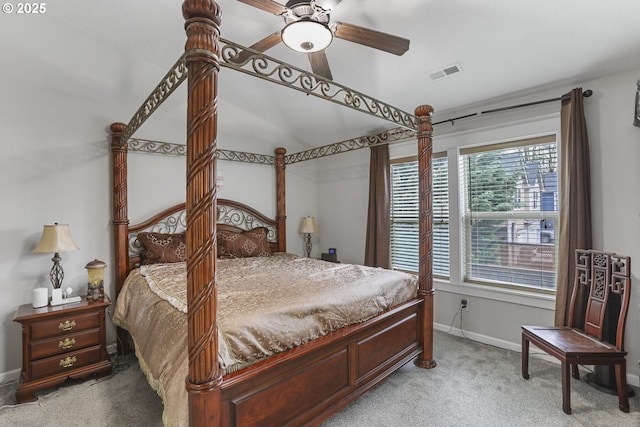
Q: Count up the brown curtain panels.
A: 2